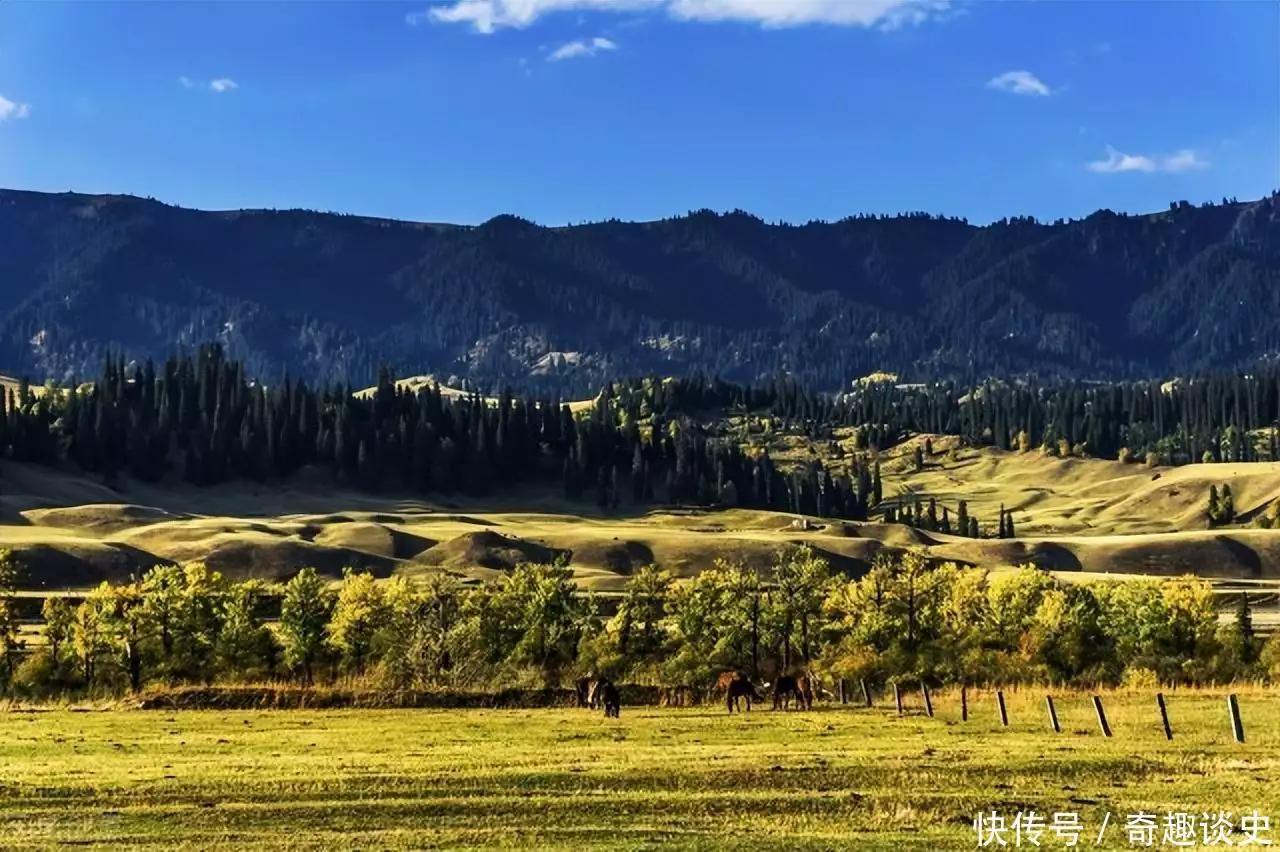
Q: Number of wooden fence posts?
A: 10